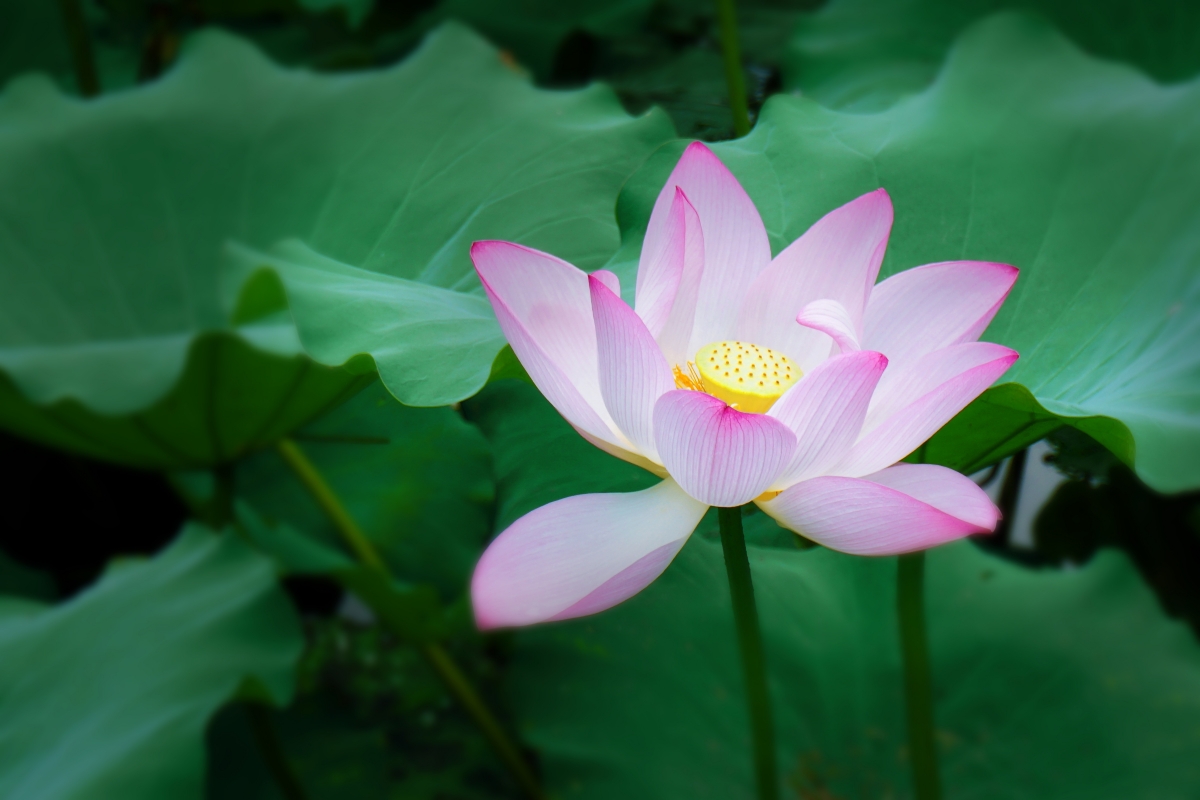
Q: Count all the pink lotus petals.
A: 13